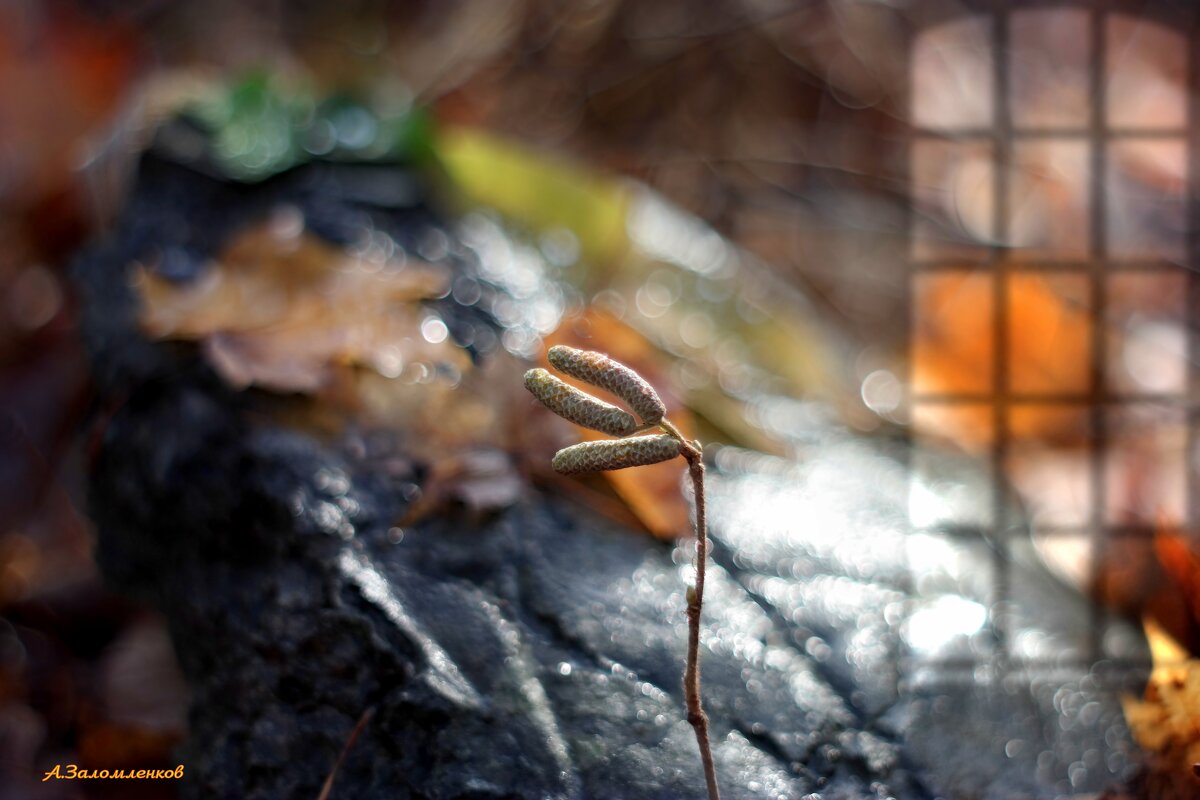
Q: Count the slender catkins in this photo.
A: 3